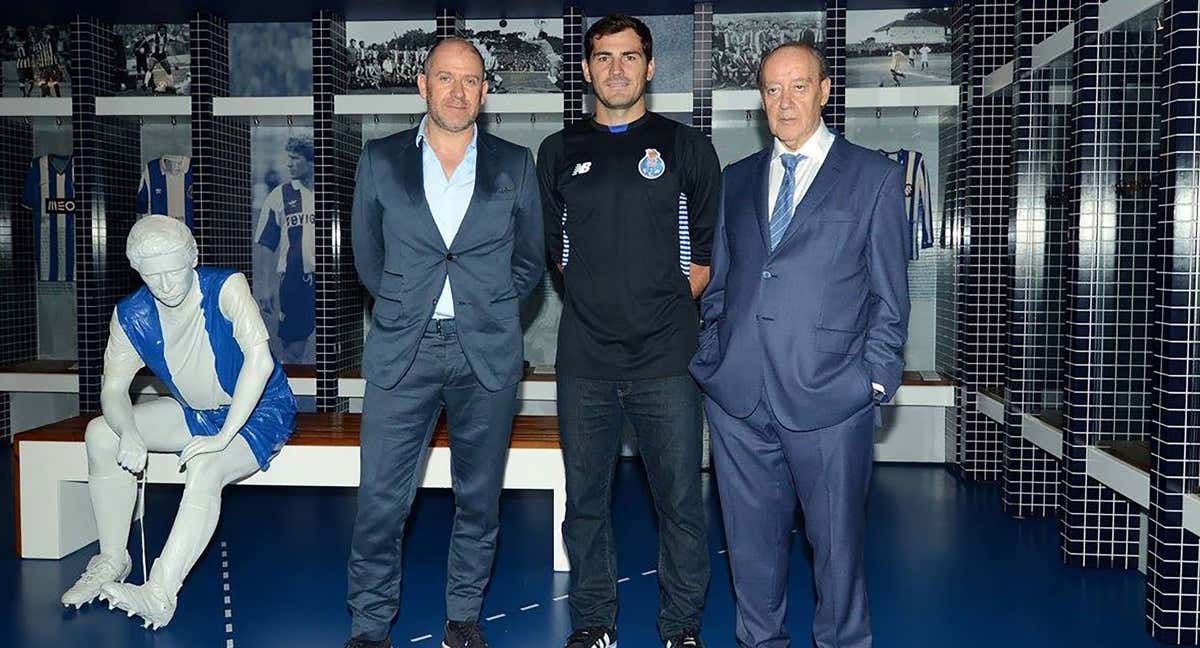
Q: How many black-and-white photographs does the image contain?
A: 6